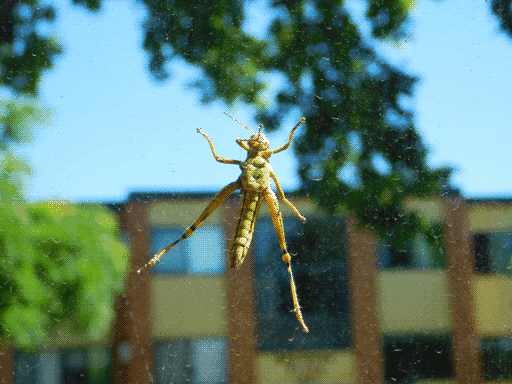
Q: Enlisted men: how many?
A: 0